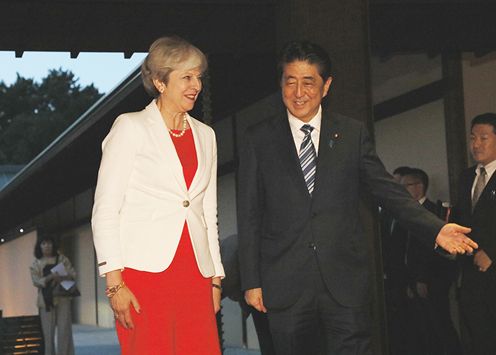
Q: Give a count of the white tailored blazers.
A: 1